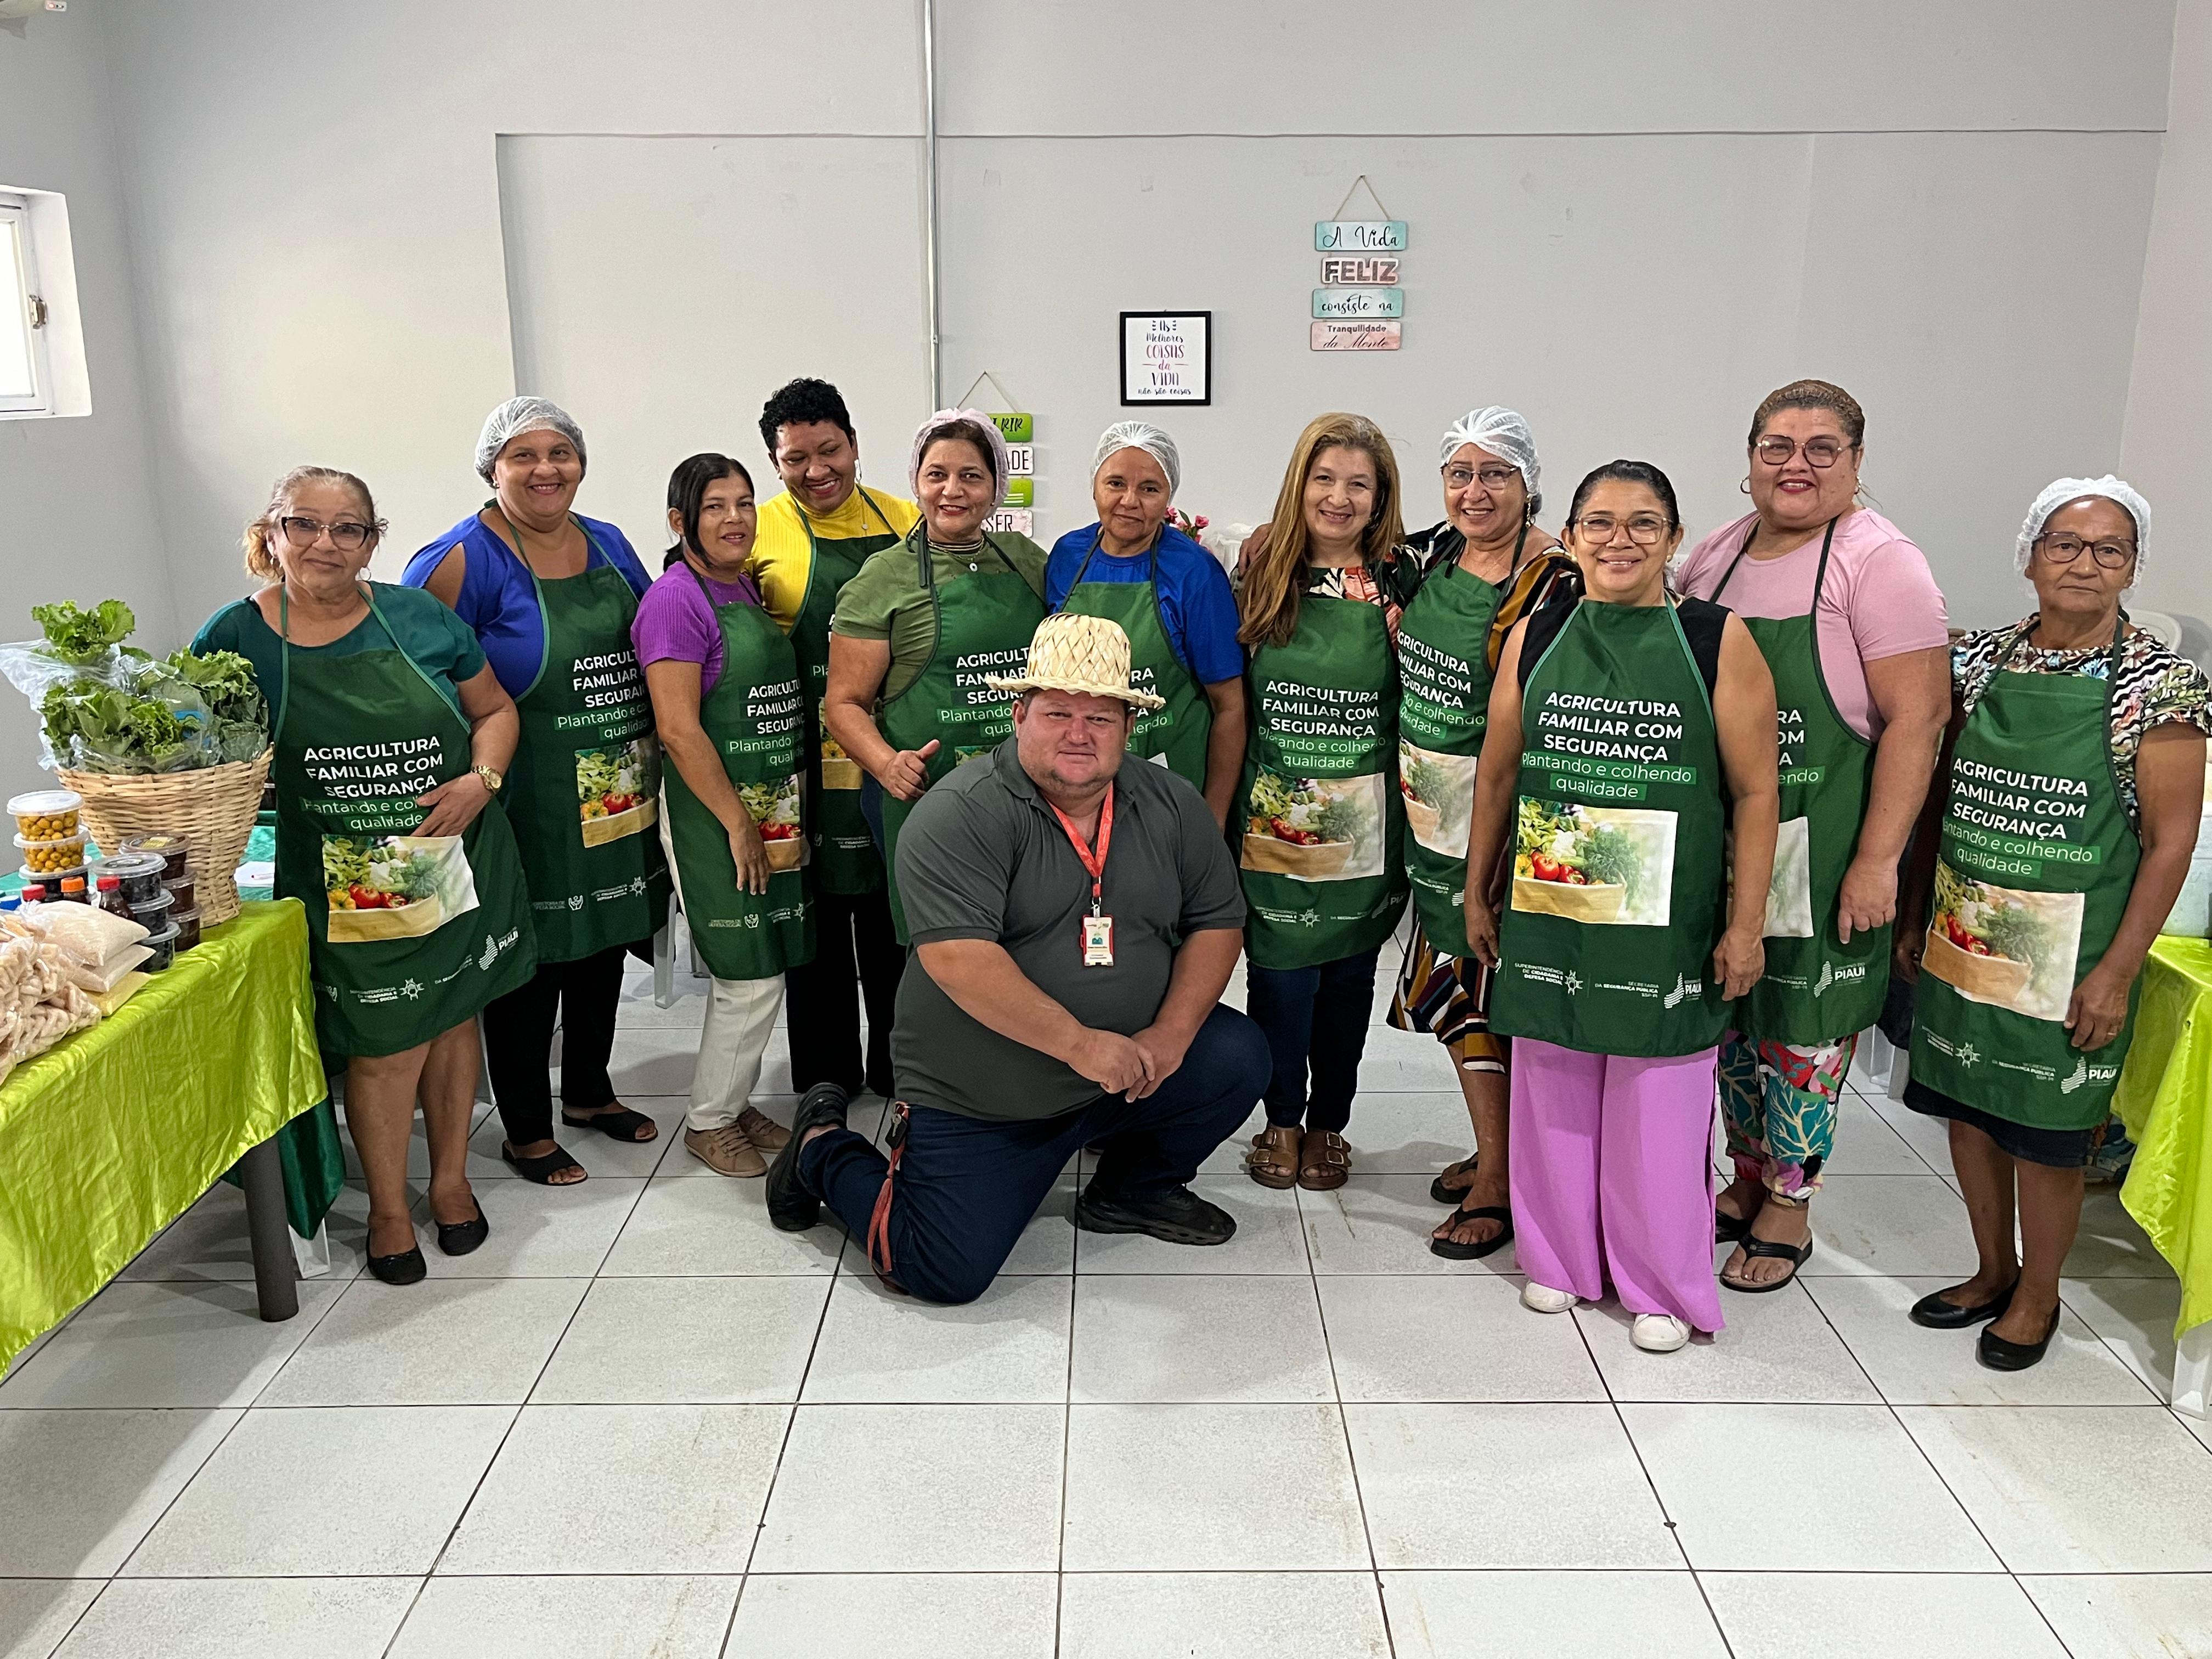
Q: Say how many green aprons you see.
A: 11